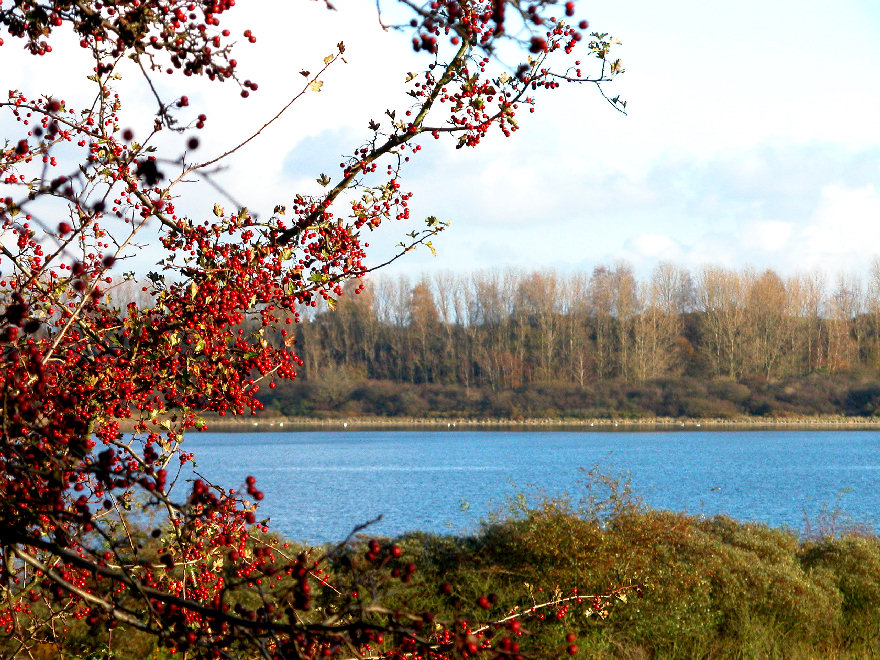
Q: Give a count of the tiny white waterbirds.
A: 10